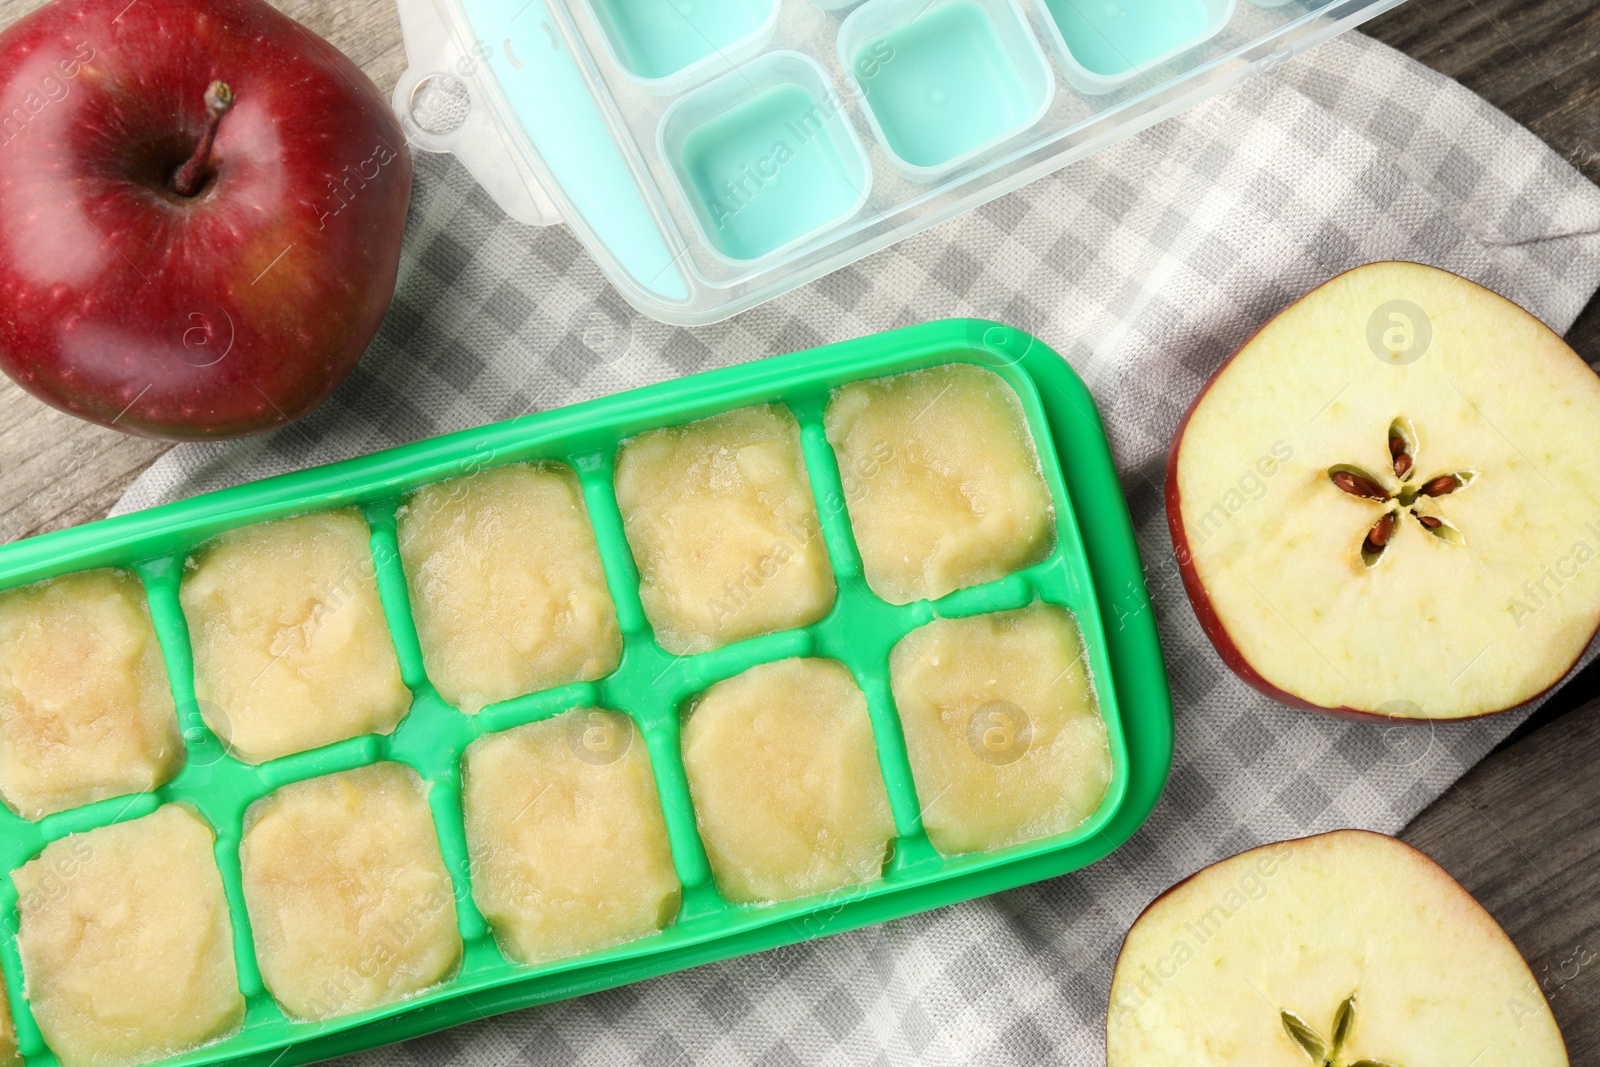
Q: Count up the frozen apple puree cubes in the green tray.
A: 10